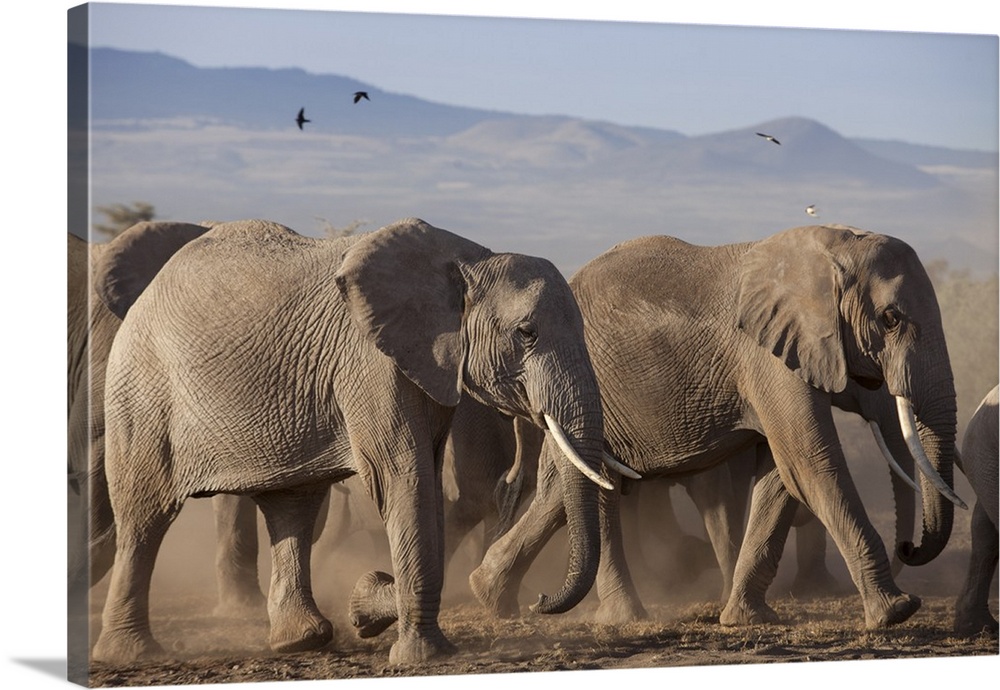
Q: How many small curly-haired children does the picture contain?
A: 0